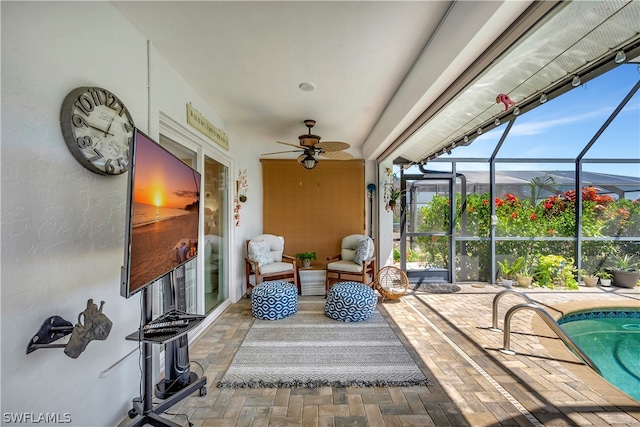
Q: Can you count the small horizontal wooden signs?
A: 1